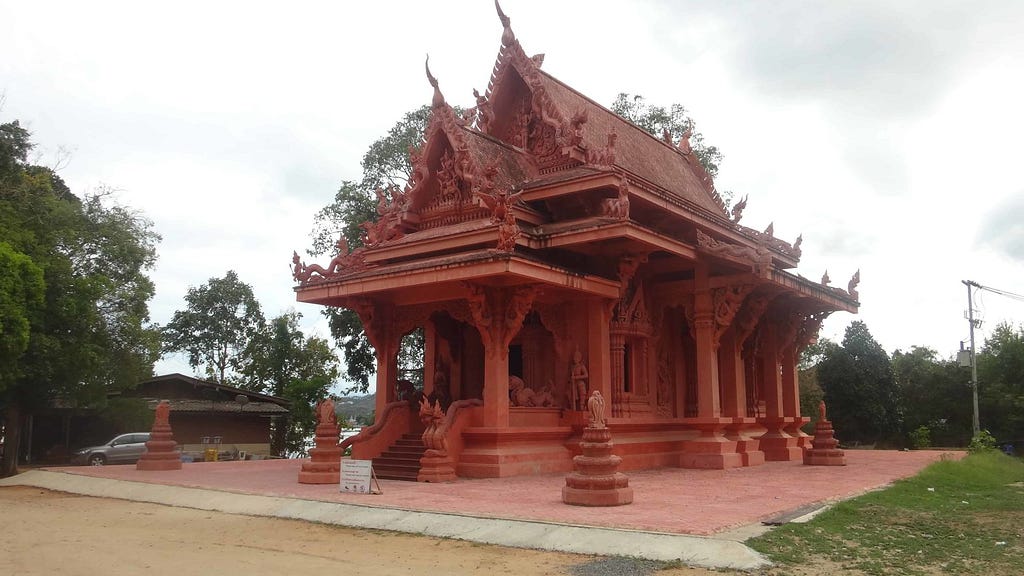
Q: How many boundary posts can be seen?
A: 4